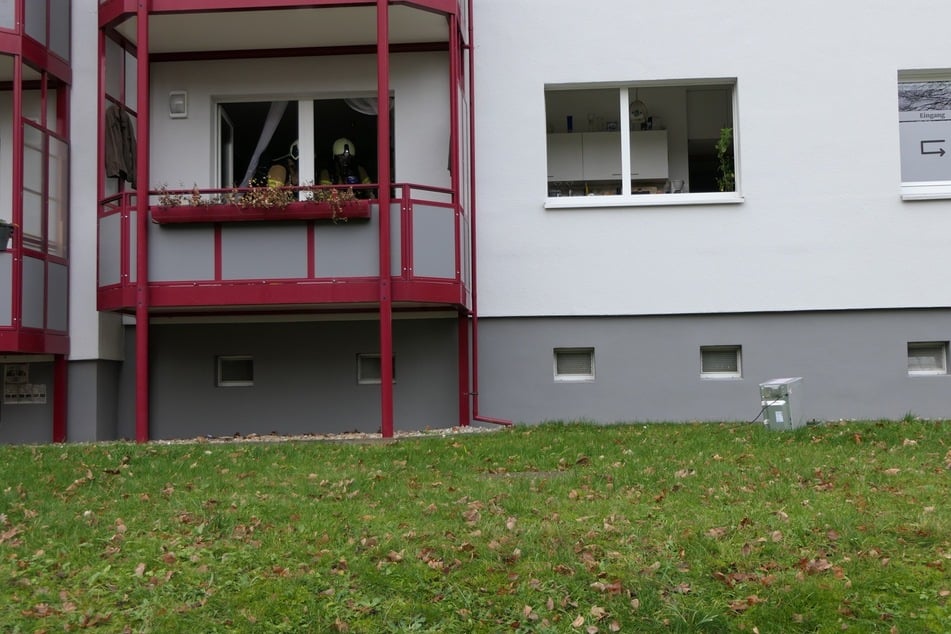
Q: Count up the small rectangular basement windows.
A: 5